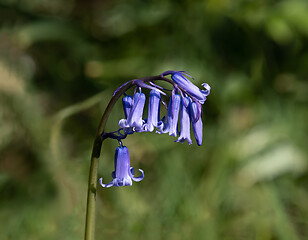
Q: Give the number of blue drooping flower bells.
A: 8